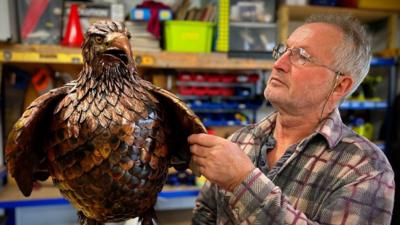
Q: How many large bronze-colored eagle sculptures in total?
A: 1